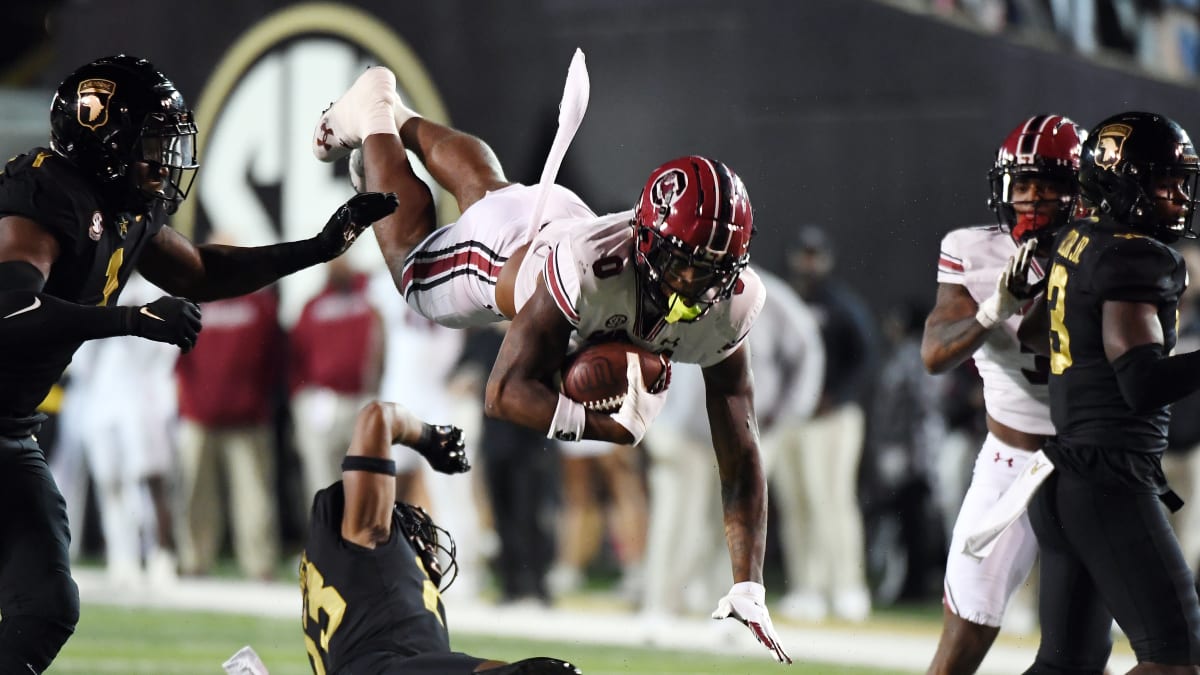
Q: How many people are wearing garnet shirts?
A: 2